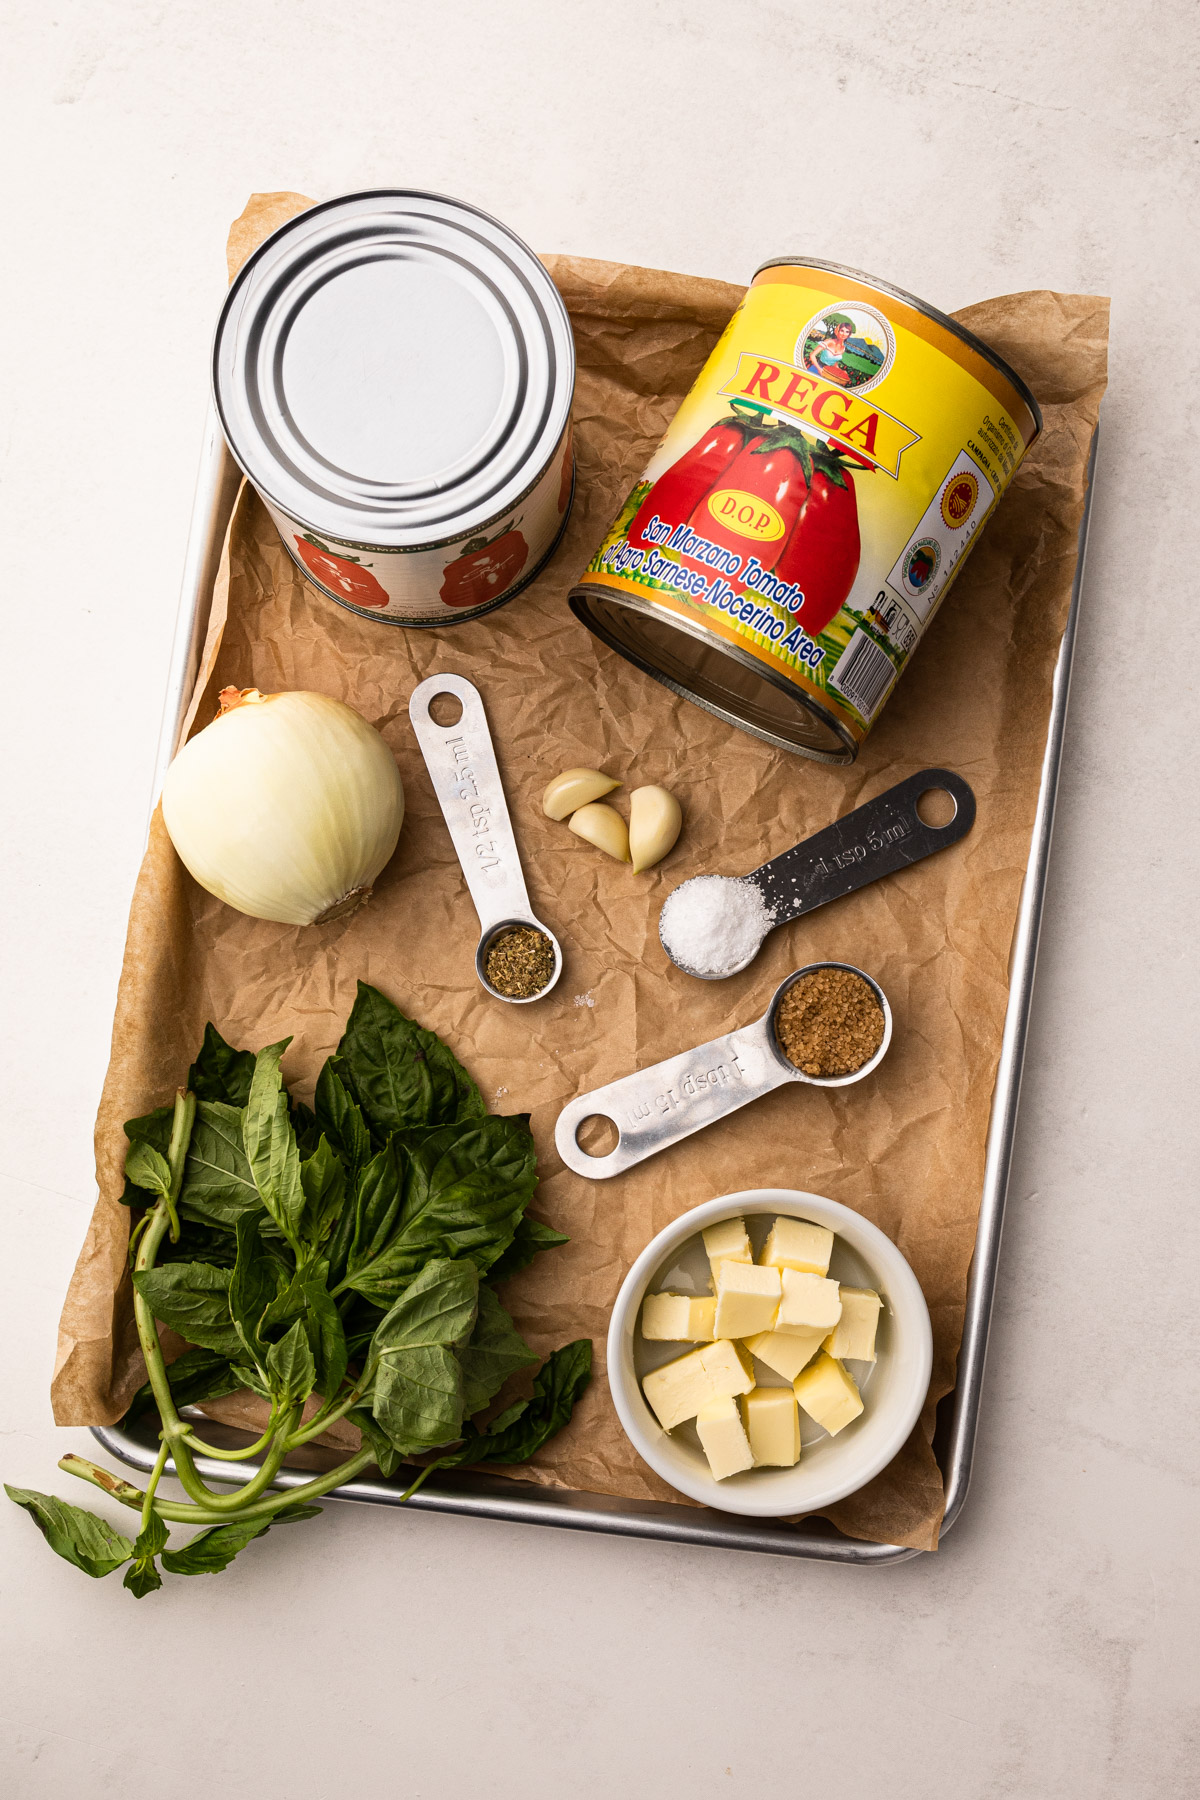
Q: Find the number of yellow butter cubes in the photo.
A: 11